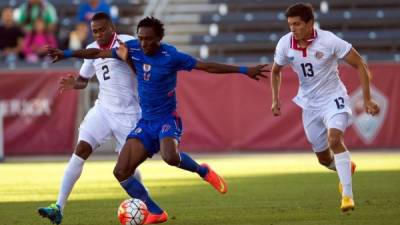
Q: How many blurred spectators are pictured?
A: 4